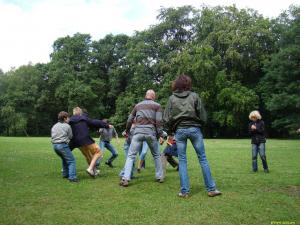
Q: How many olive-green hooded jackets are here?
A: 1